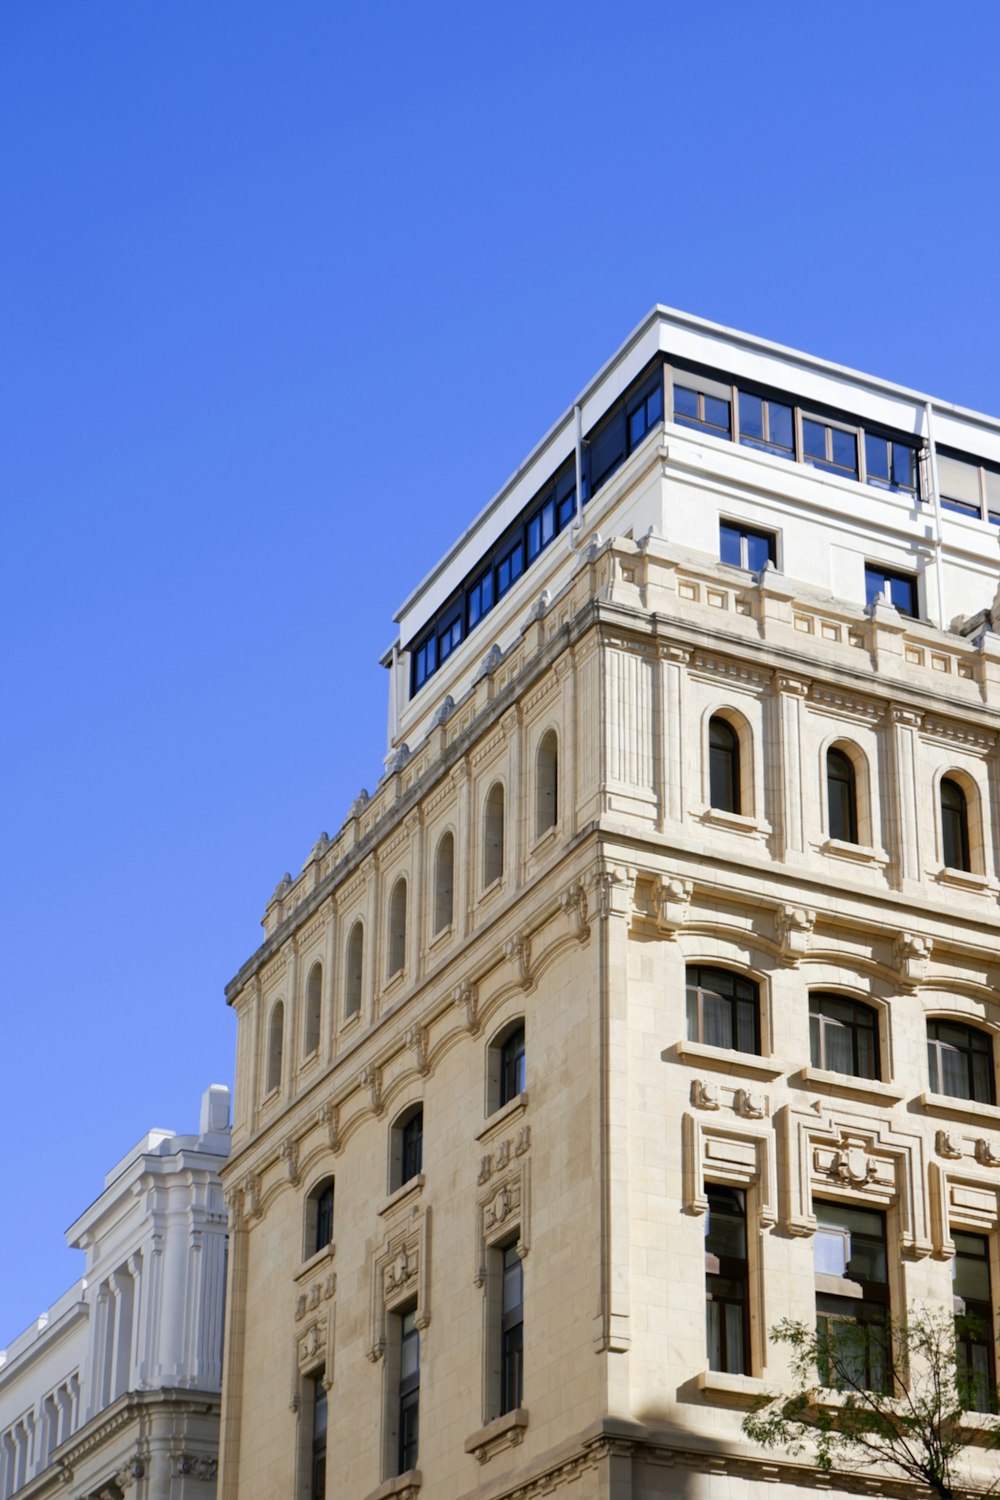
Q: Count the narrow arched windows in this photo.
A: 10